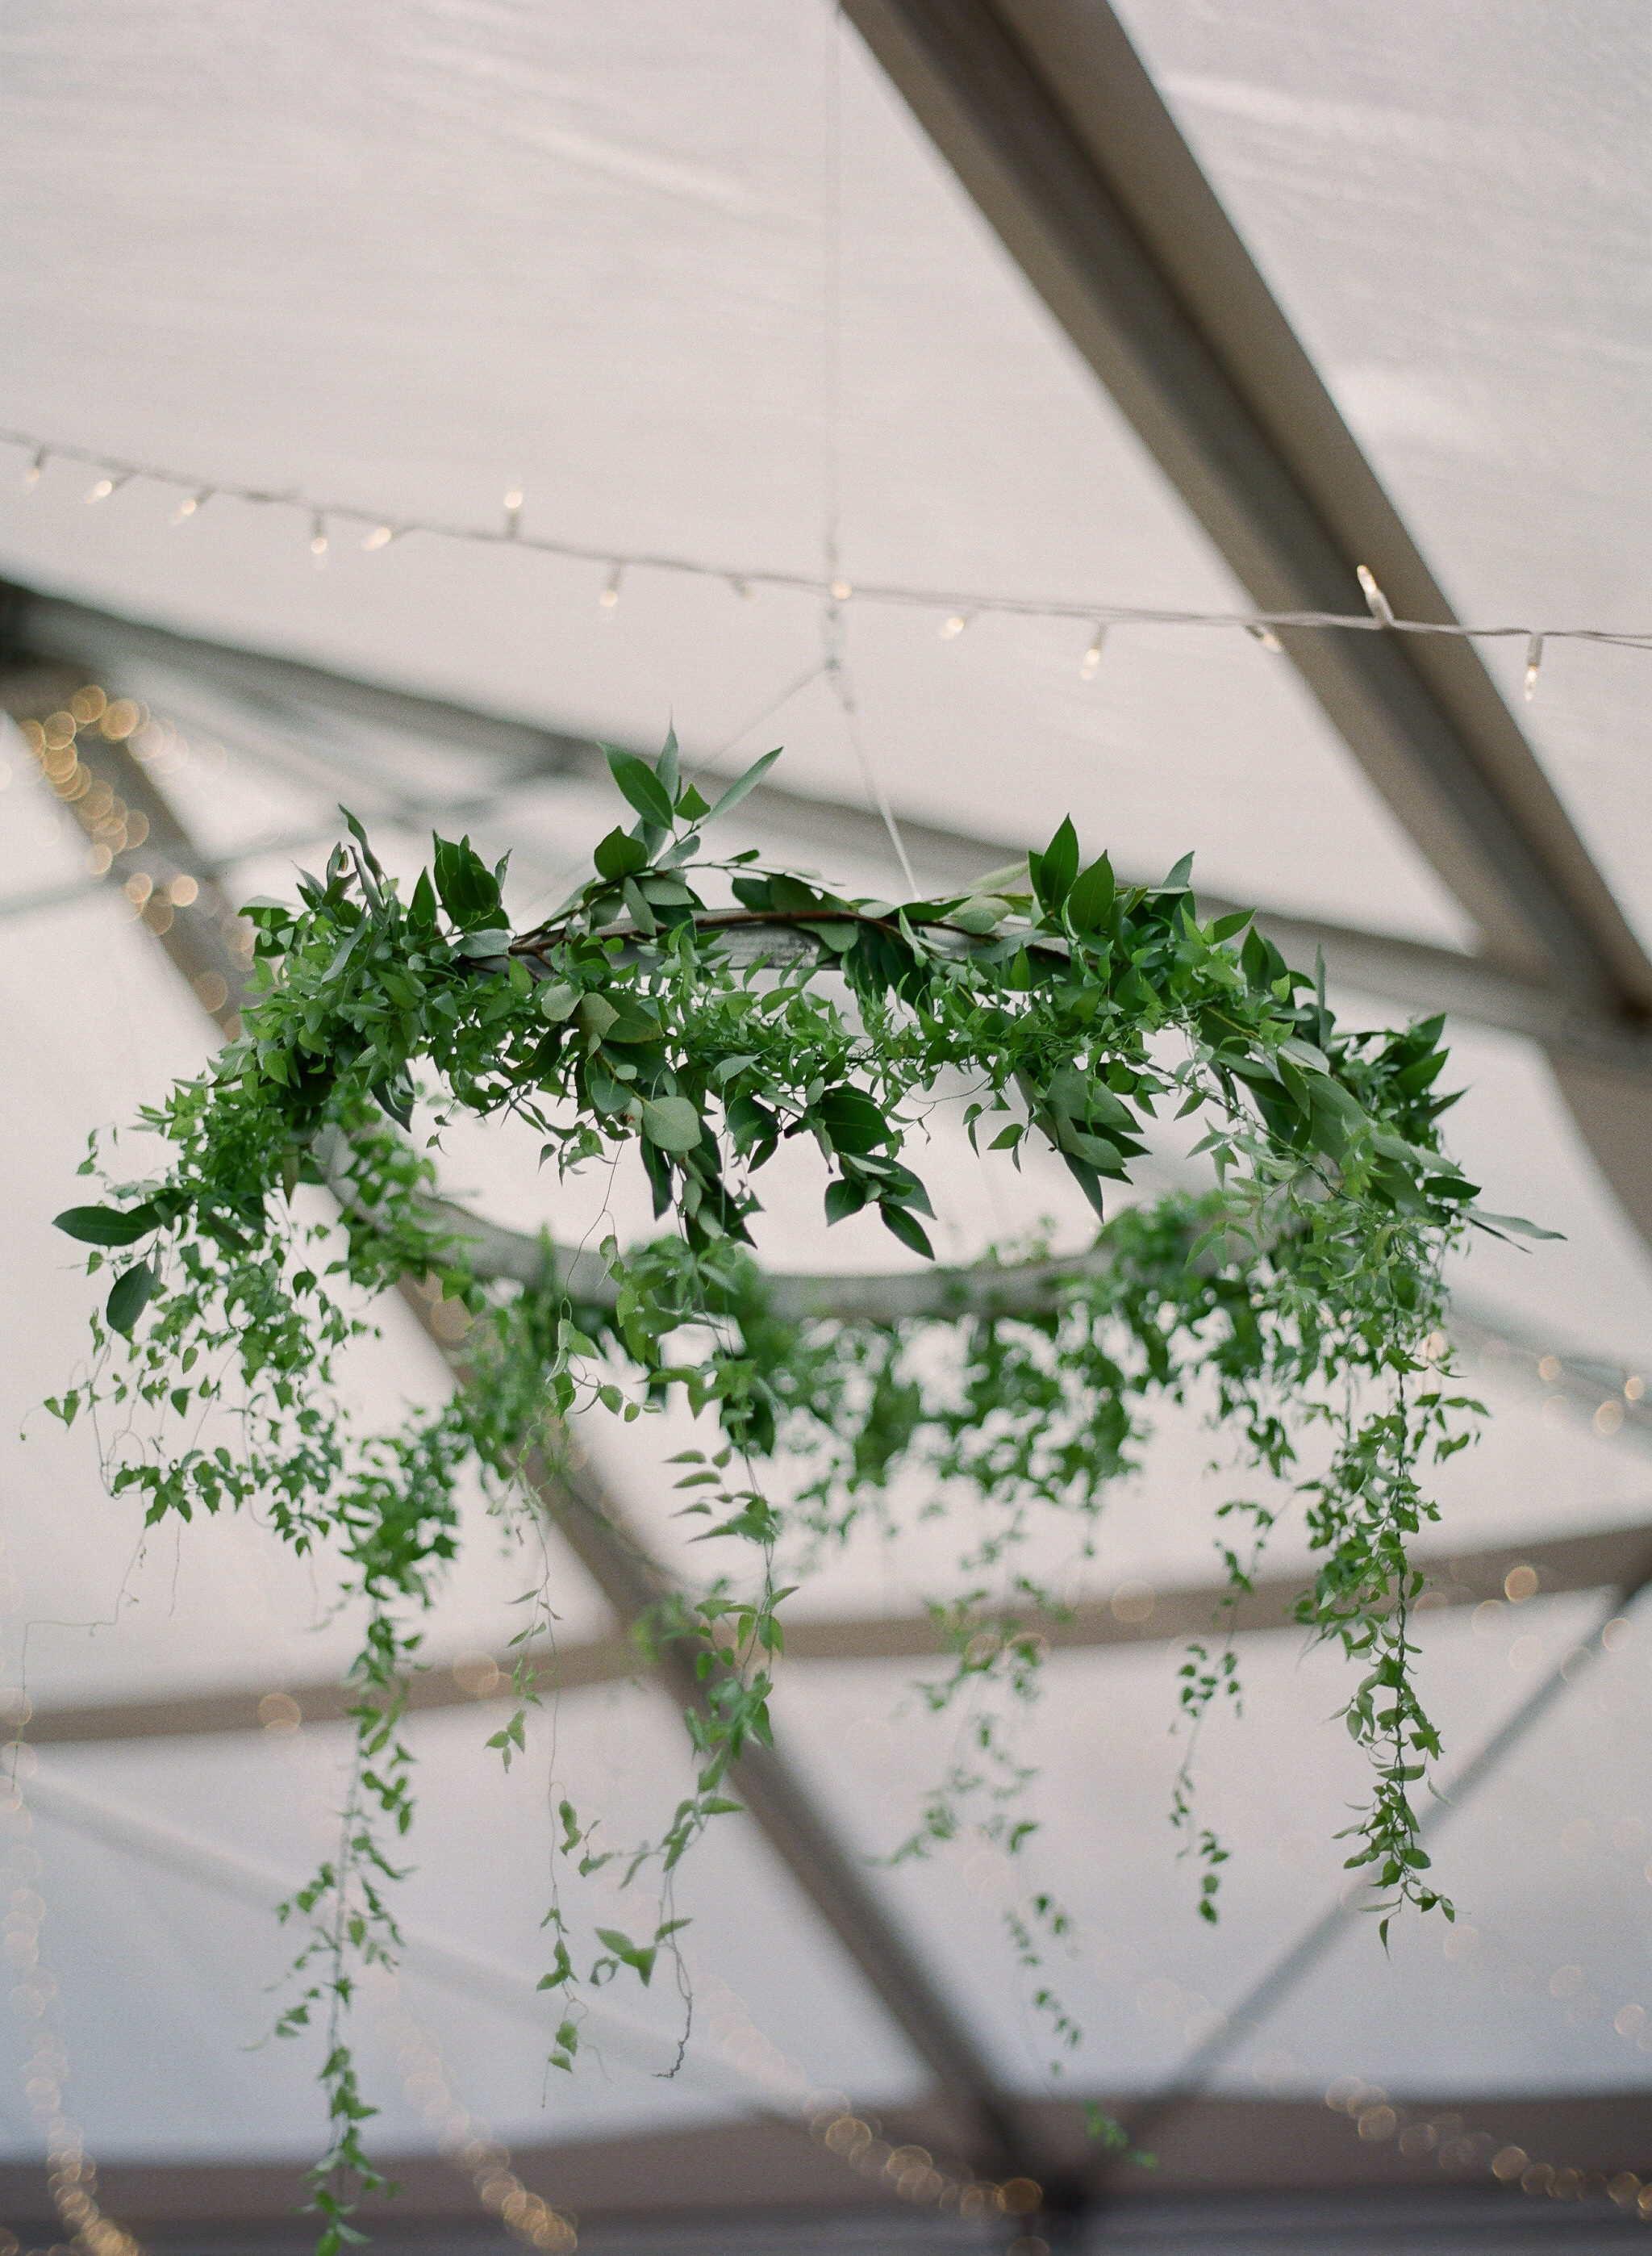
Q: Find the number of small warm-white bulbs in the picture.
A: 14